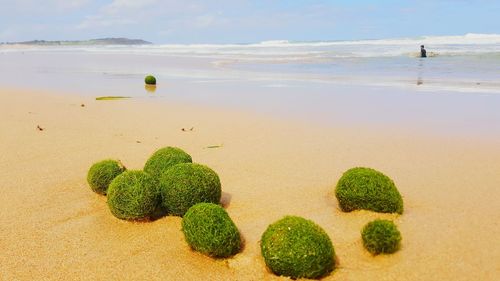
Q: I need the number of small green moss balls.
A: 9